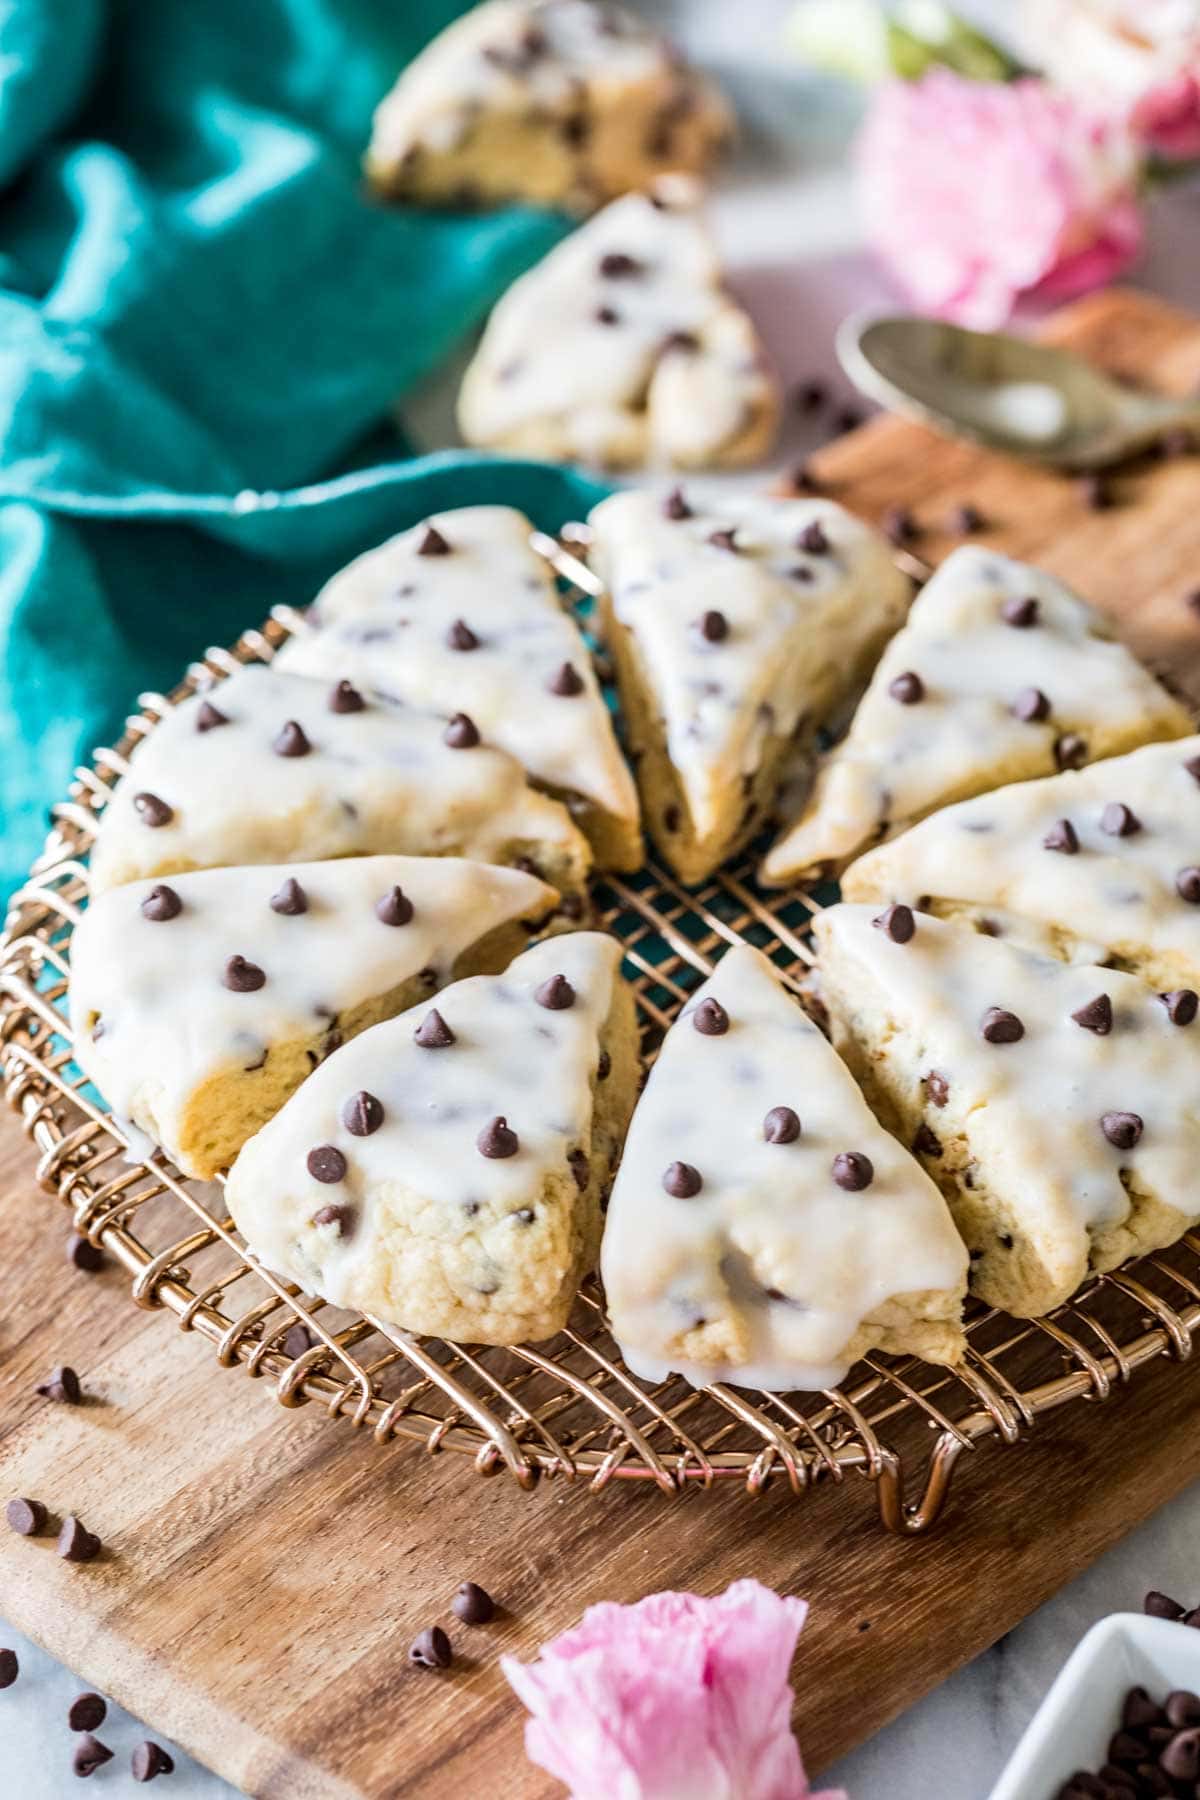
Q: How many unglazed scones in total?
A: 0